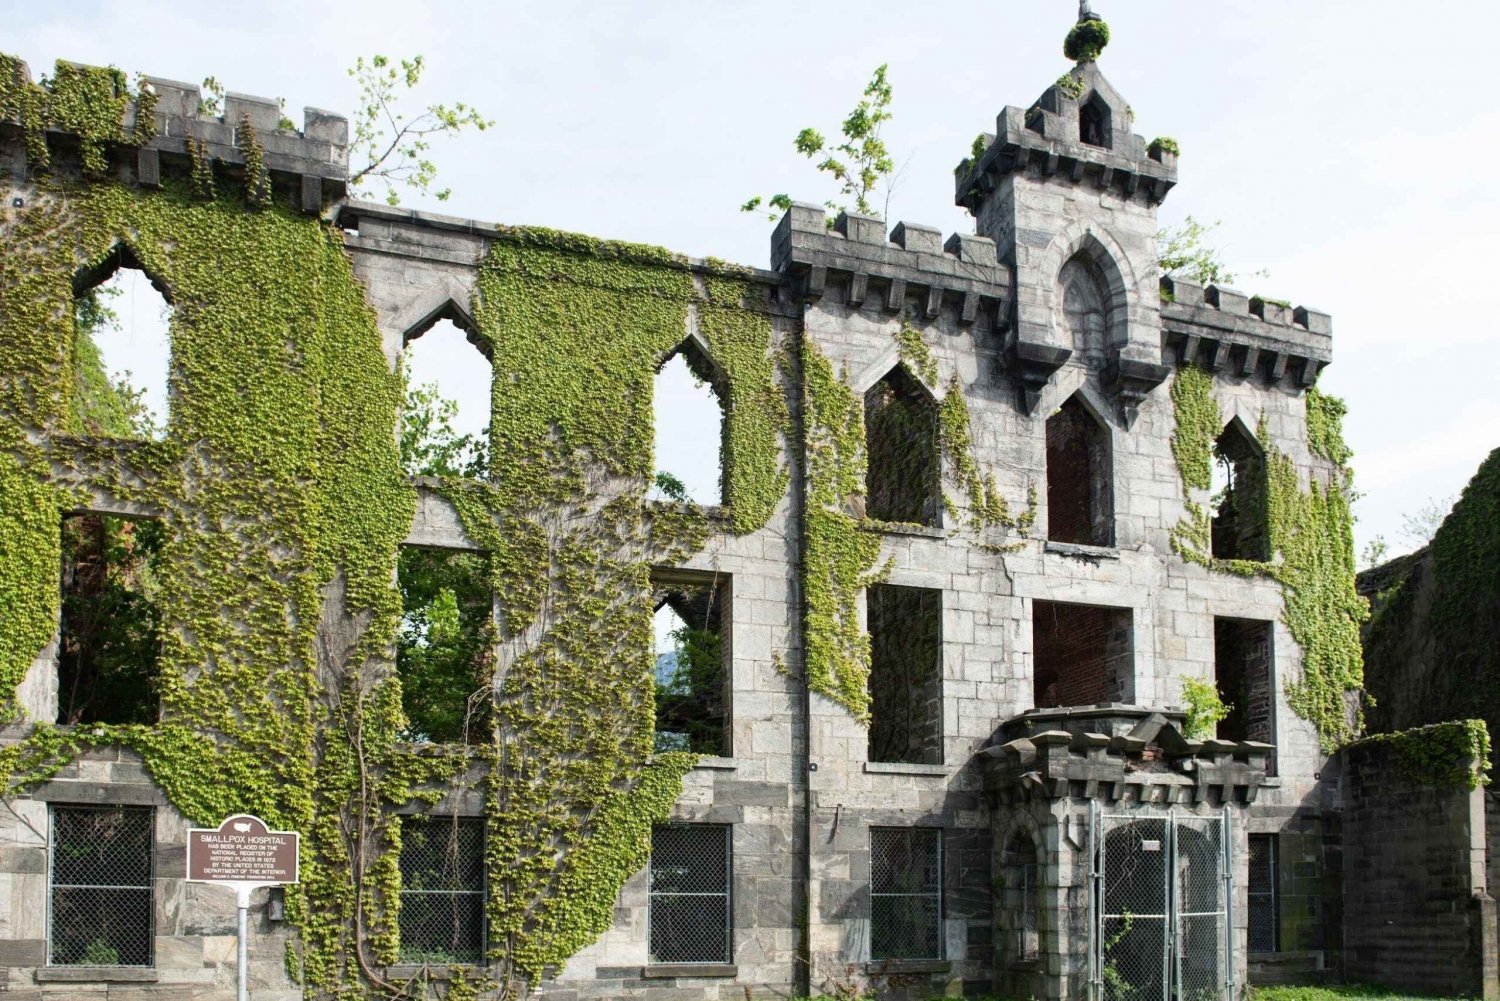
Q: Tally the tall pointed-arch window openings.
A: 6